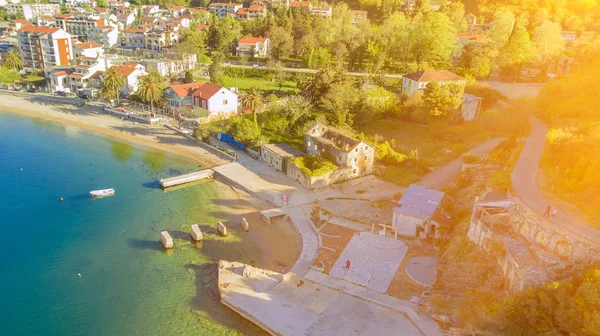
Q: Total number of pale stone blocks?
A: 4